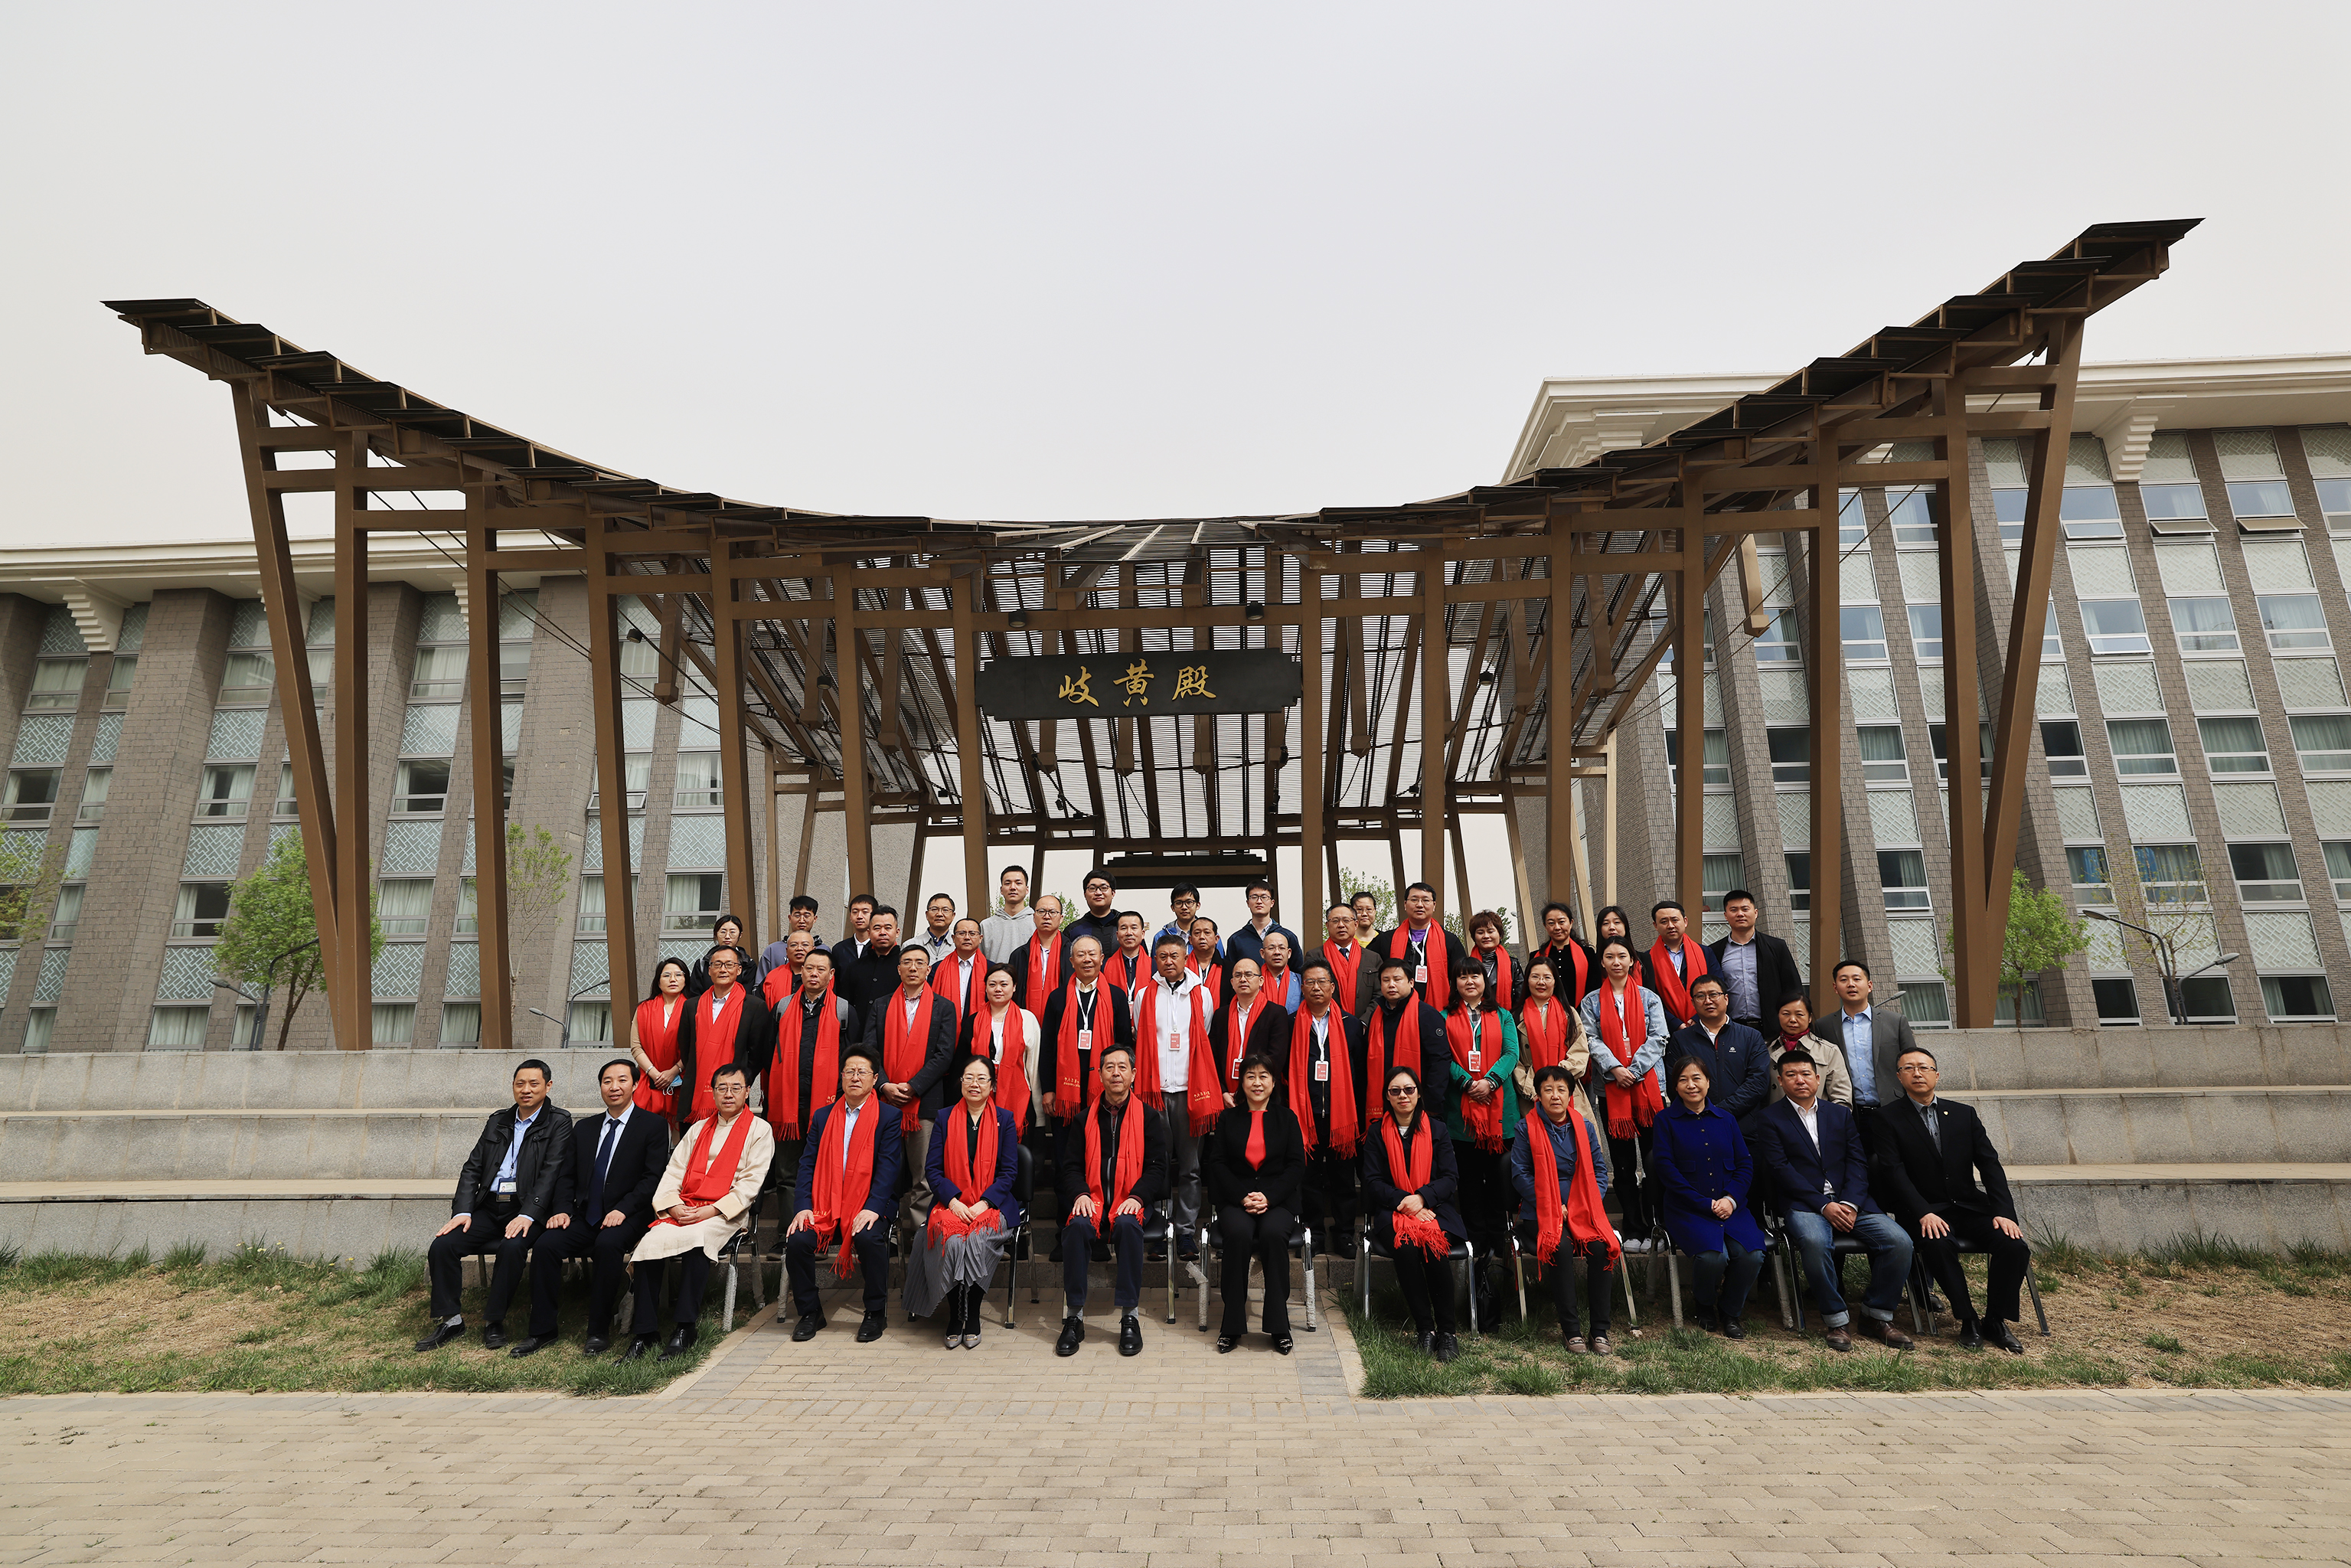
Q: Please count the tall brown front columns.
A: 14